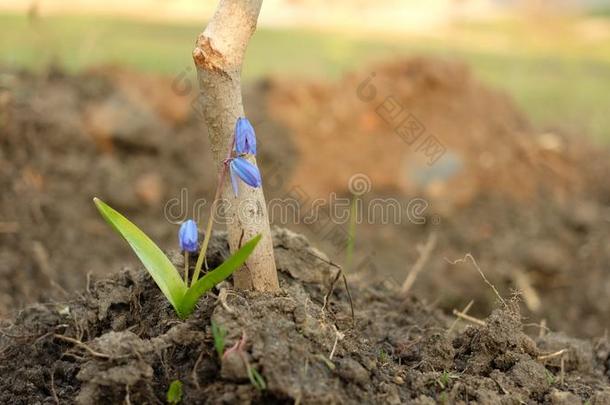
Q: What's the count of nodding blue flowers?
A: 3